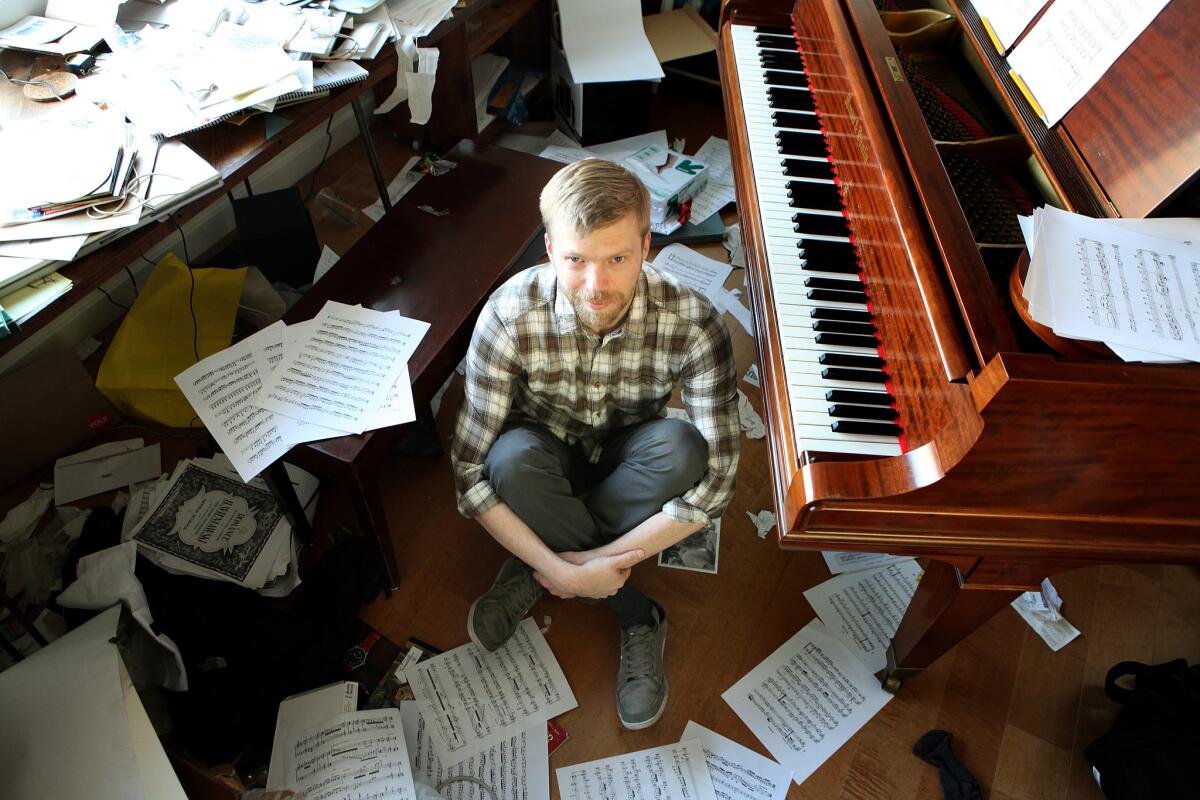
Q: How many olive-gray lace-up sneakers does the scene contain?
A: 2